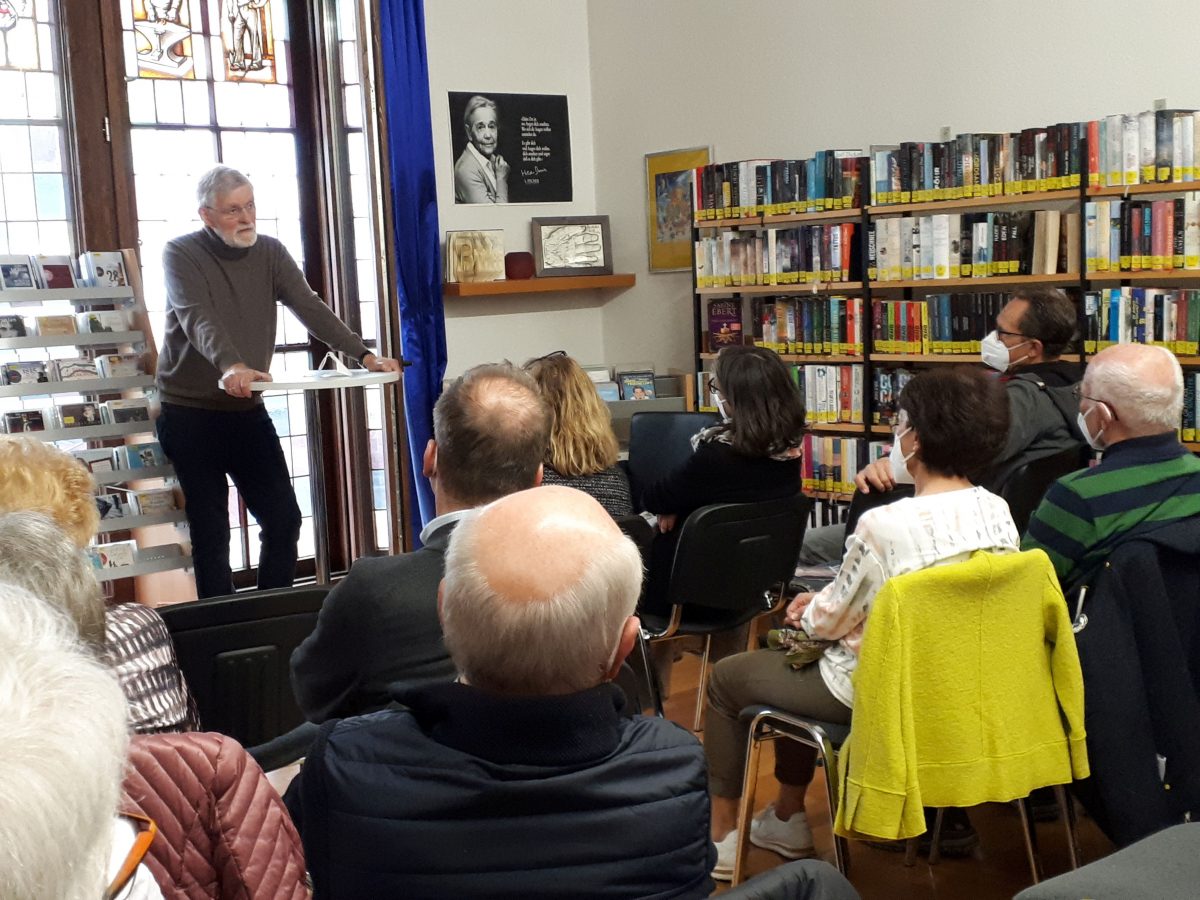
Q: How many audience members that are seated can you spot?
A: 10